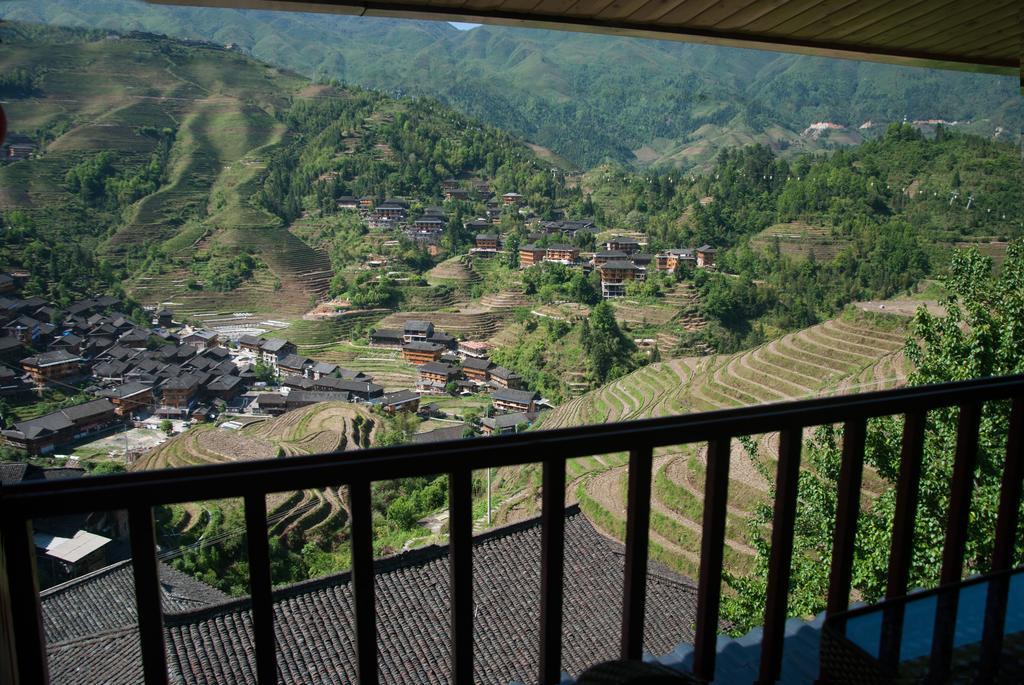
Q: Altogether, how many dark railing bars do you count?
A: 13